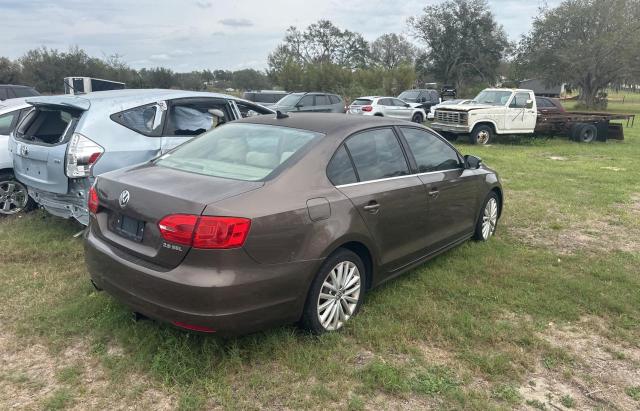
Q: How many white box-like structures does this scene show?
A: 1